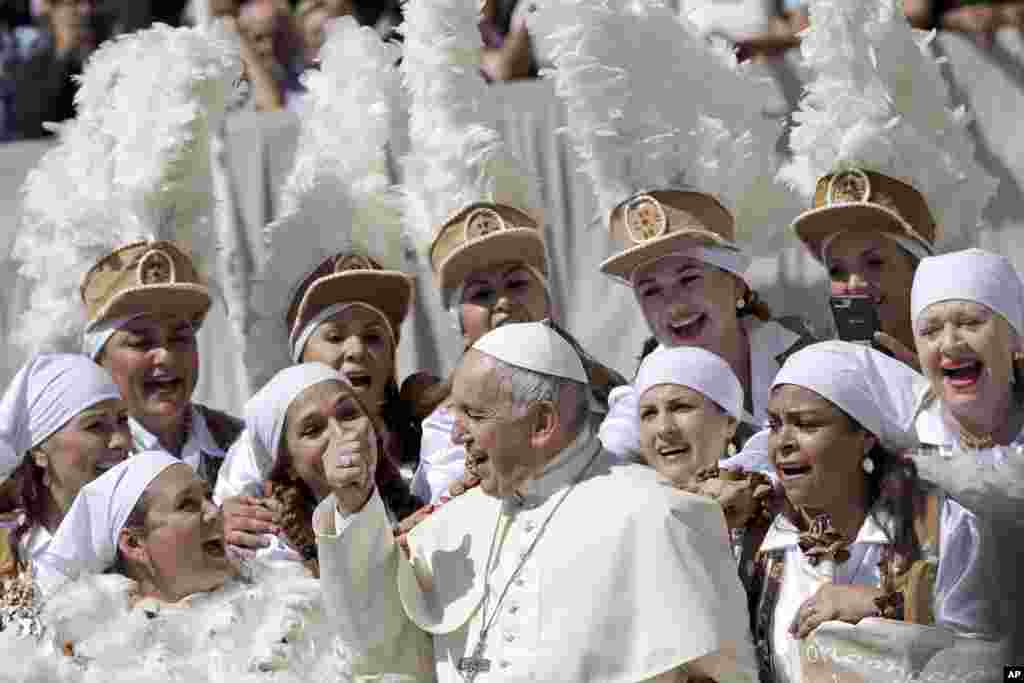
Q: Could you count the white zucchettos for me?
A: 1